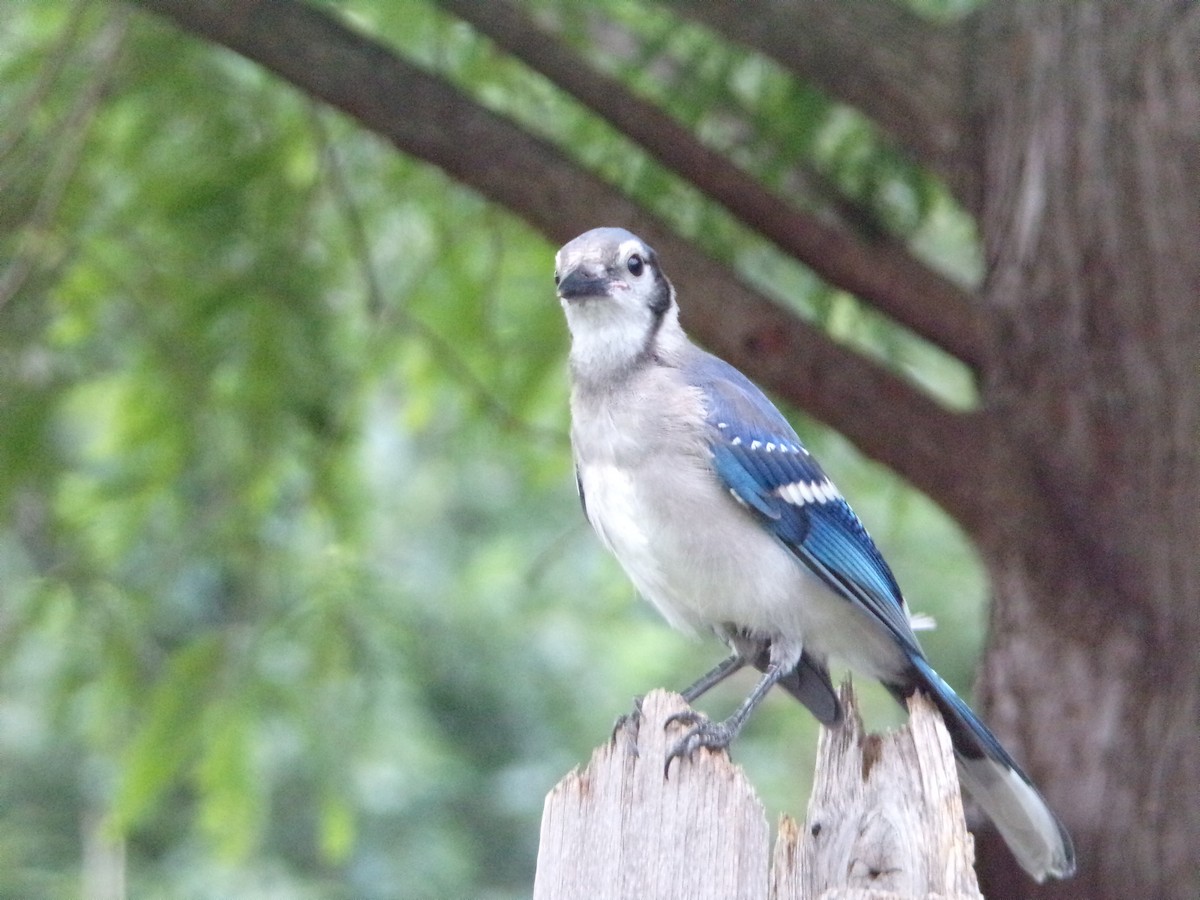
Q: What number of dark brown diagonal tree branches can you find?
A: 3